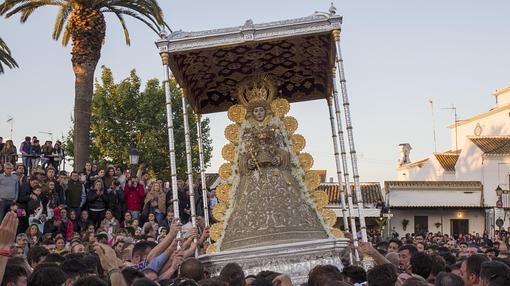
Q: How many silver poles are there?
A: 6